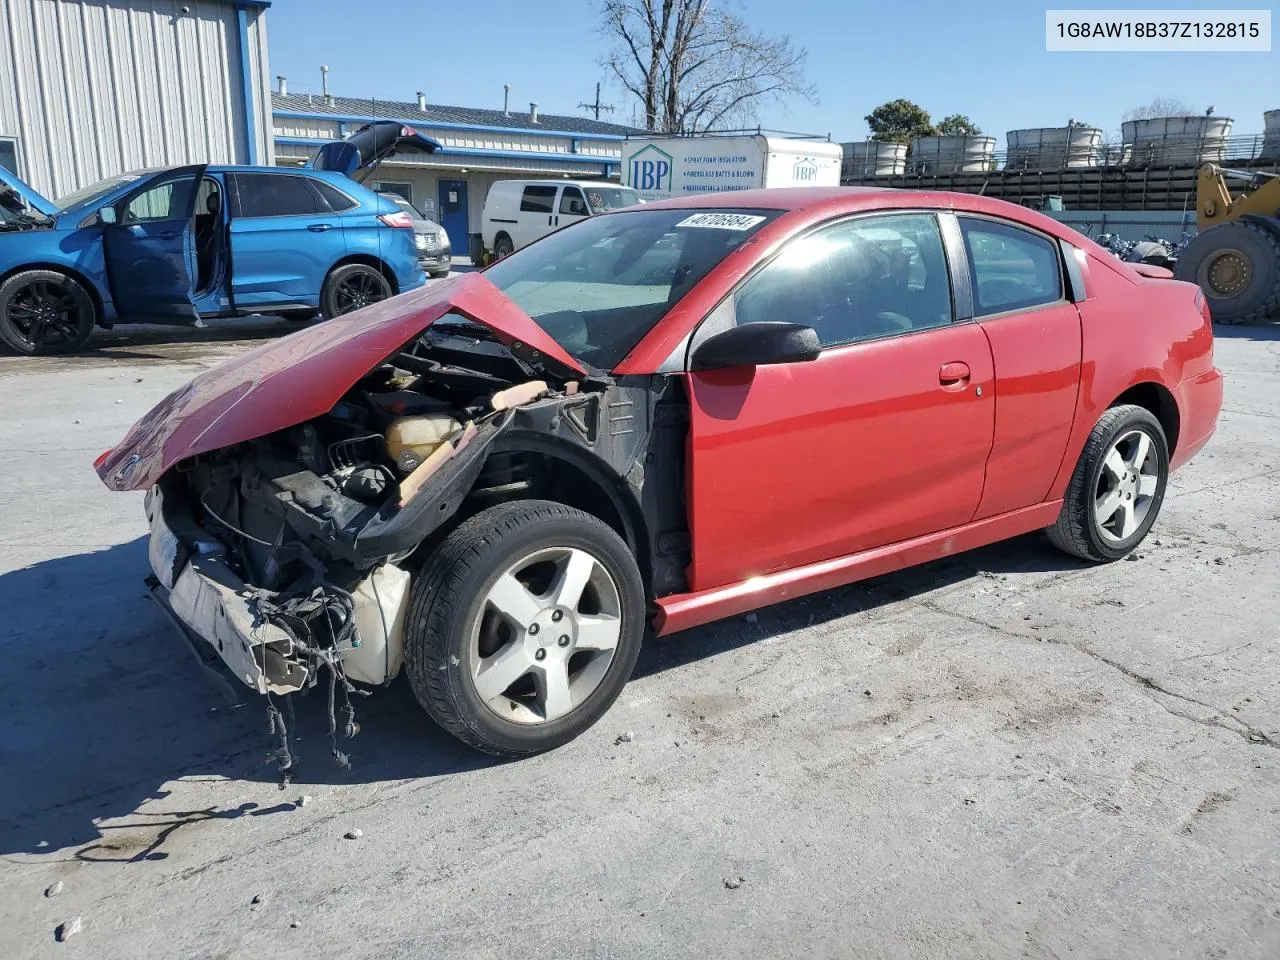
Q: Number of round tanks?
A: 5